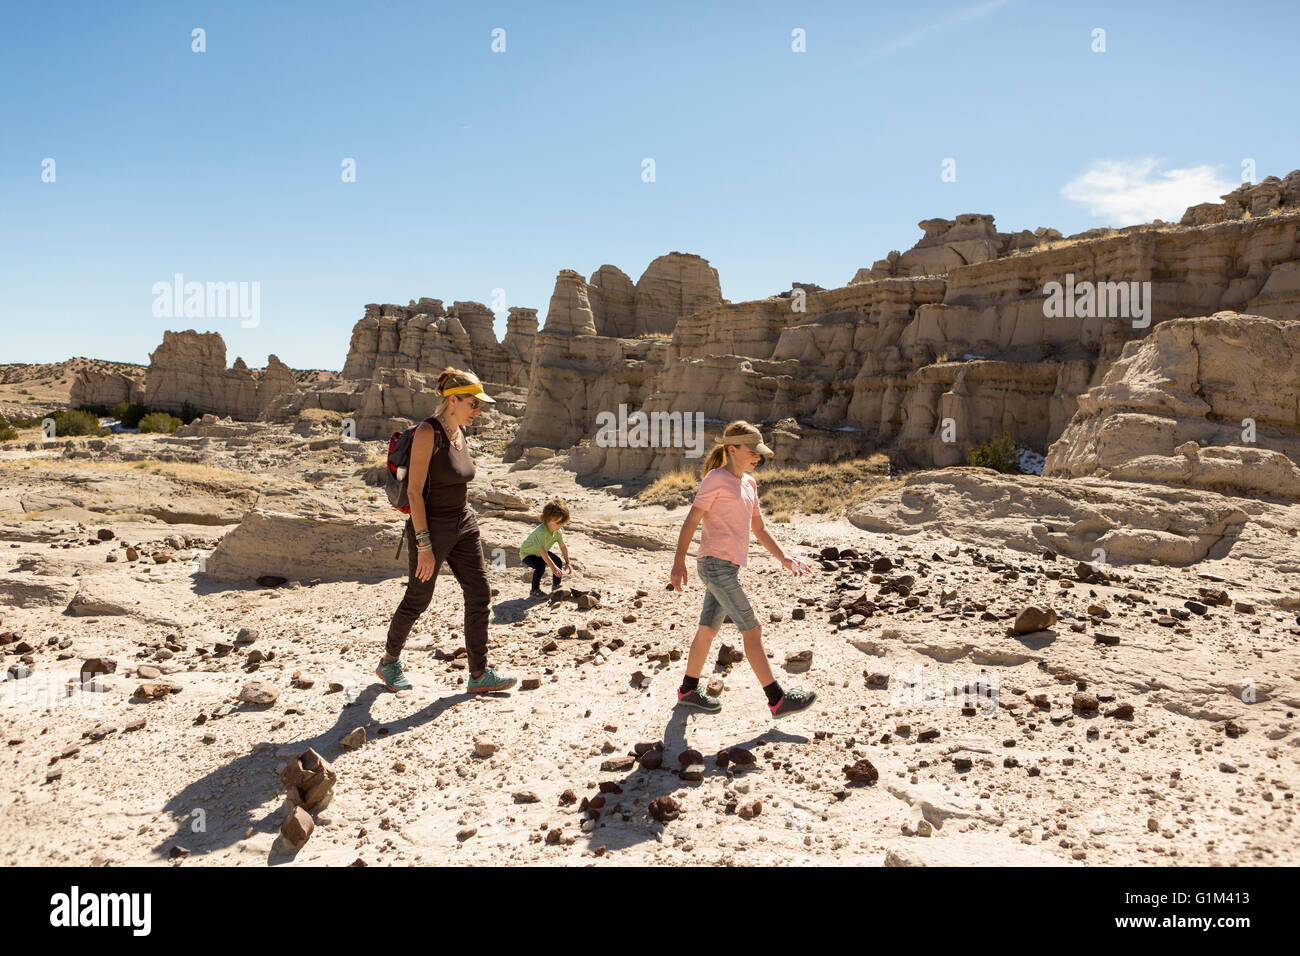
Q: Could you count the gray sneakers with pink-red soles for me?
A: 2